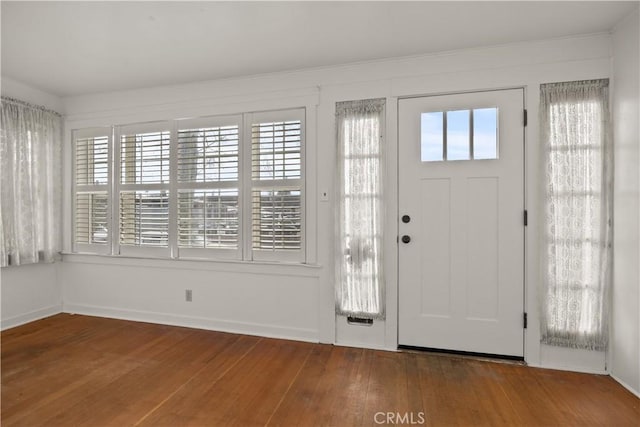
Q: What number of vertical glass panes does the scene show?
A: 3